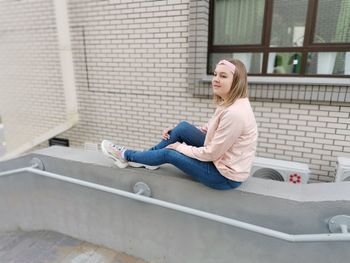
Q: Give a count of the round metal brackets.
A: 3